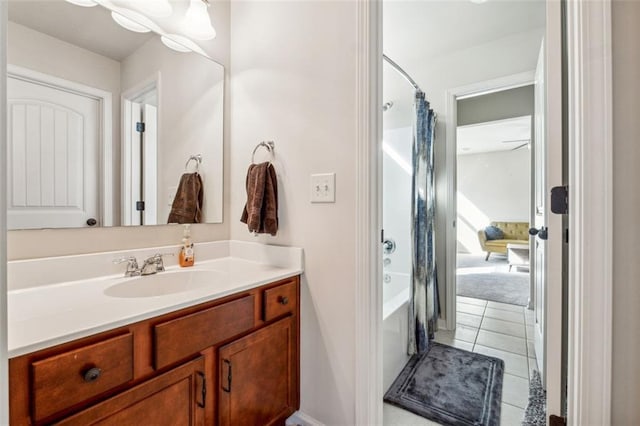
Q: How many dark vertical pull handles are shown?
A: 2